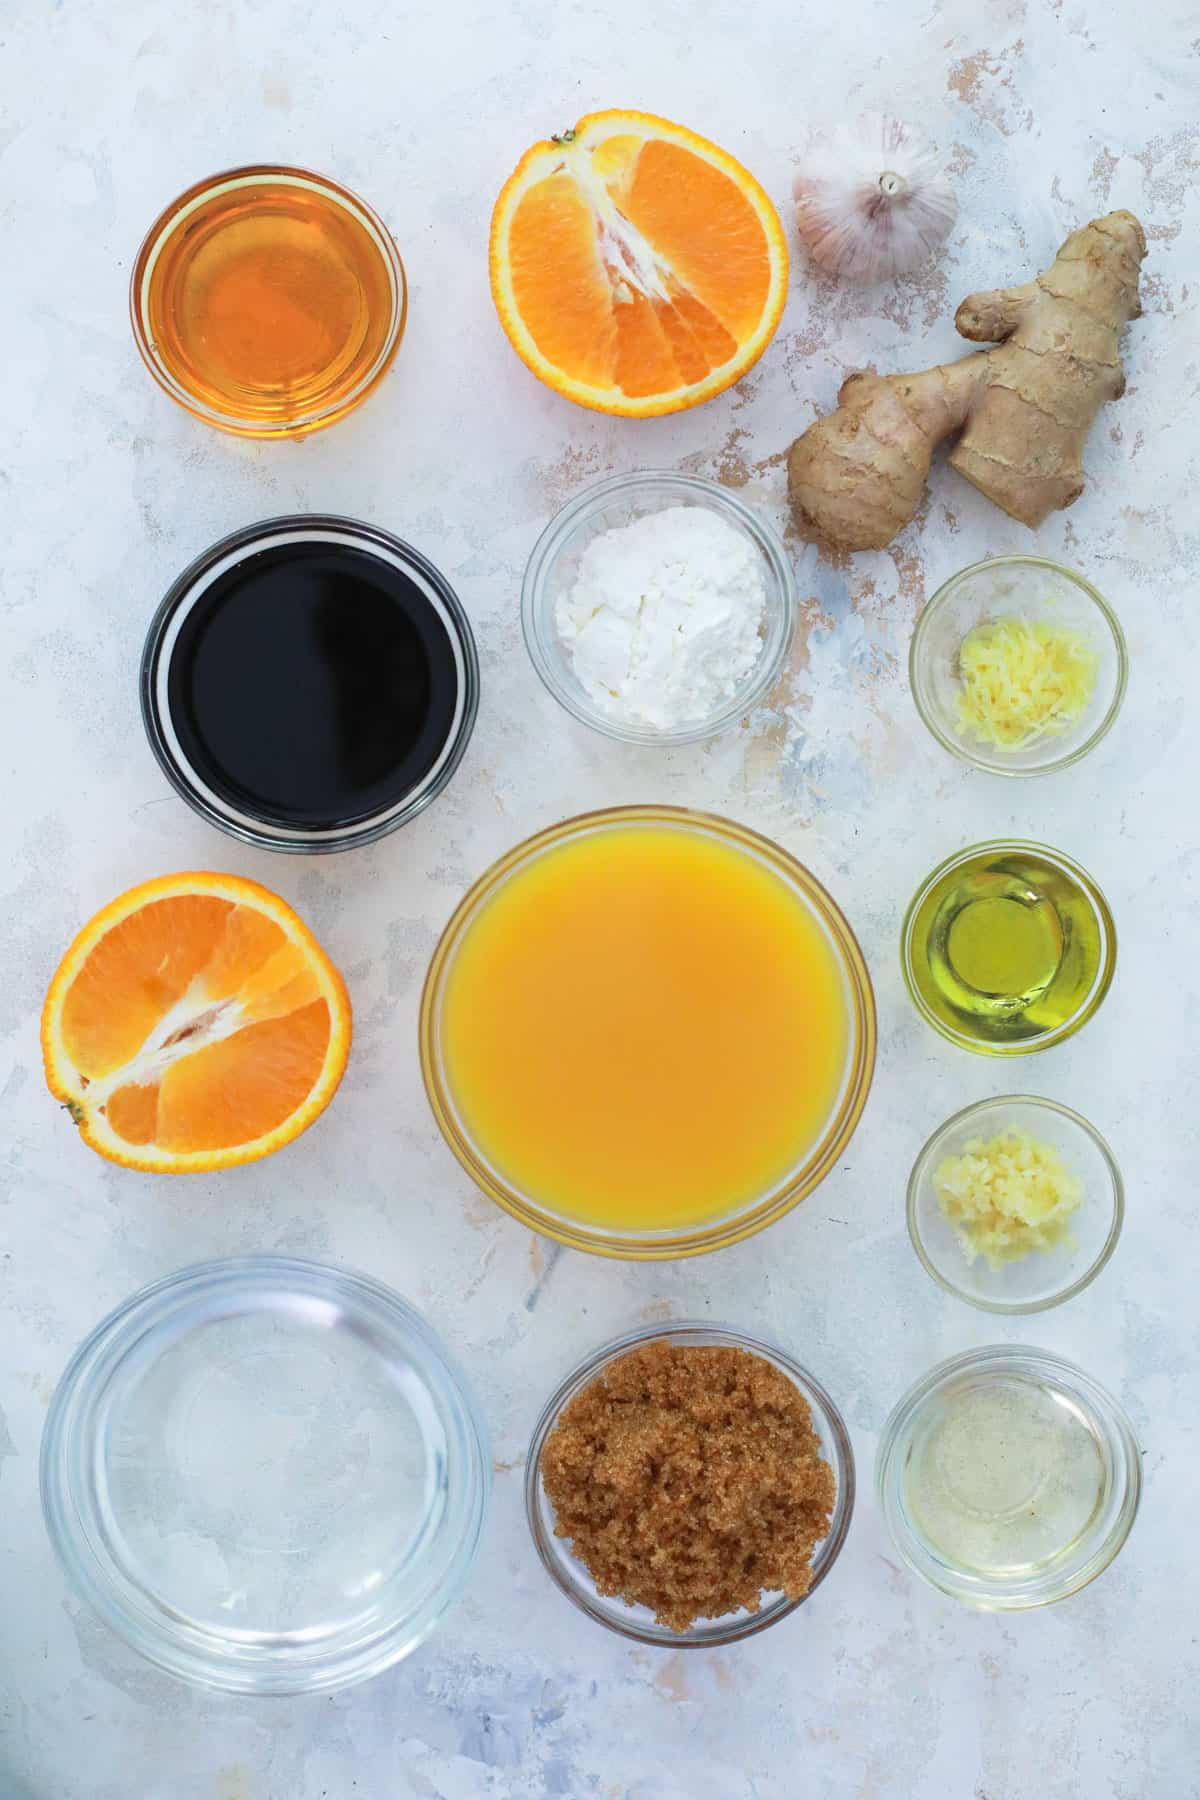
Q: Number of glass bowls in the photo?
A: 10